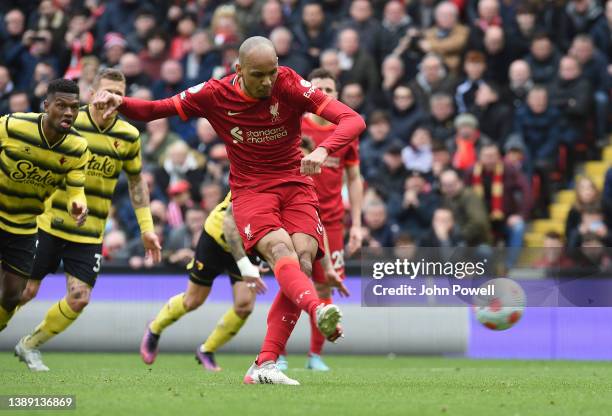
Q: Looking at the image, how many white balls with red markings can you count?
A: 1